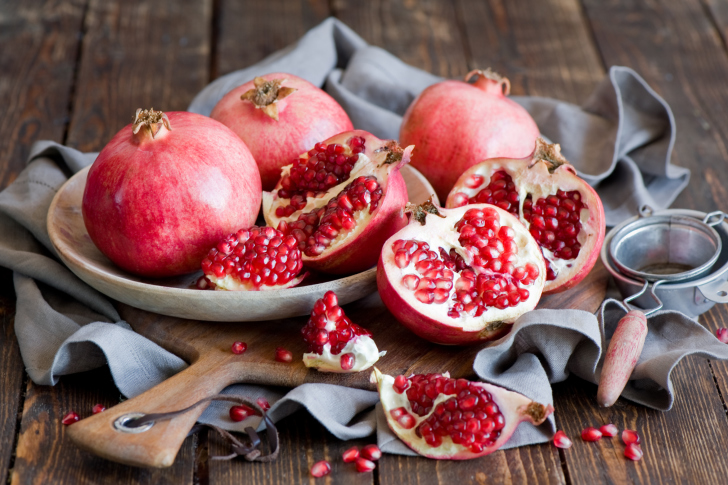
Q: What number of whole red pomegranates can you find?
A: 3